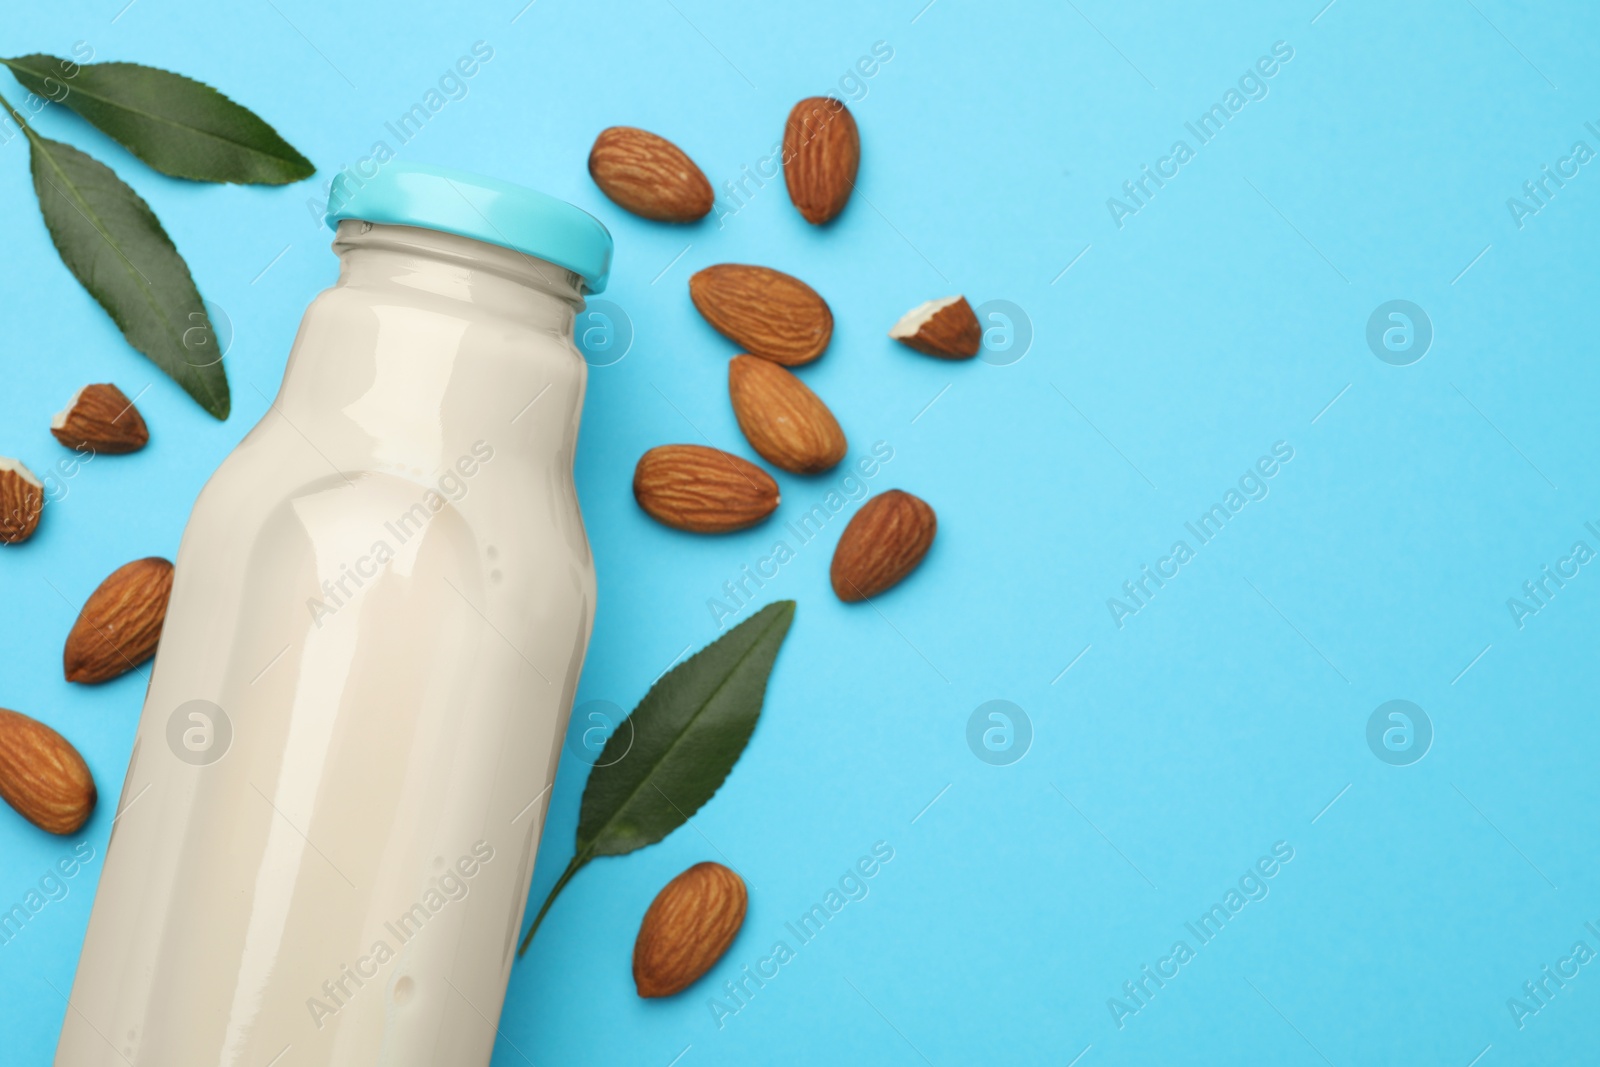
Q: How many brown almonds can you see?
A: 12